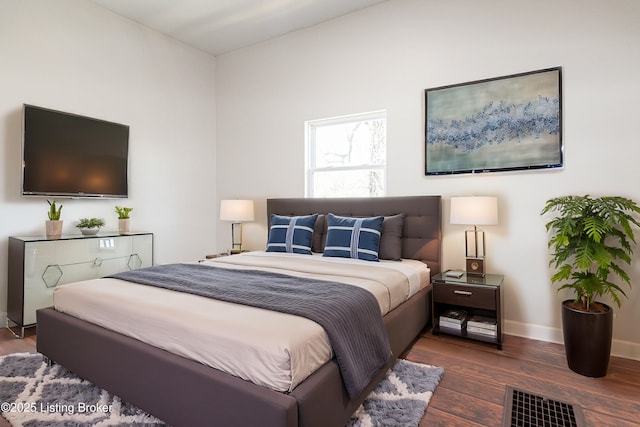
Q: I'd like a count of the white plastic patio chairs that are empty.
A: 0